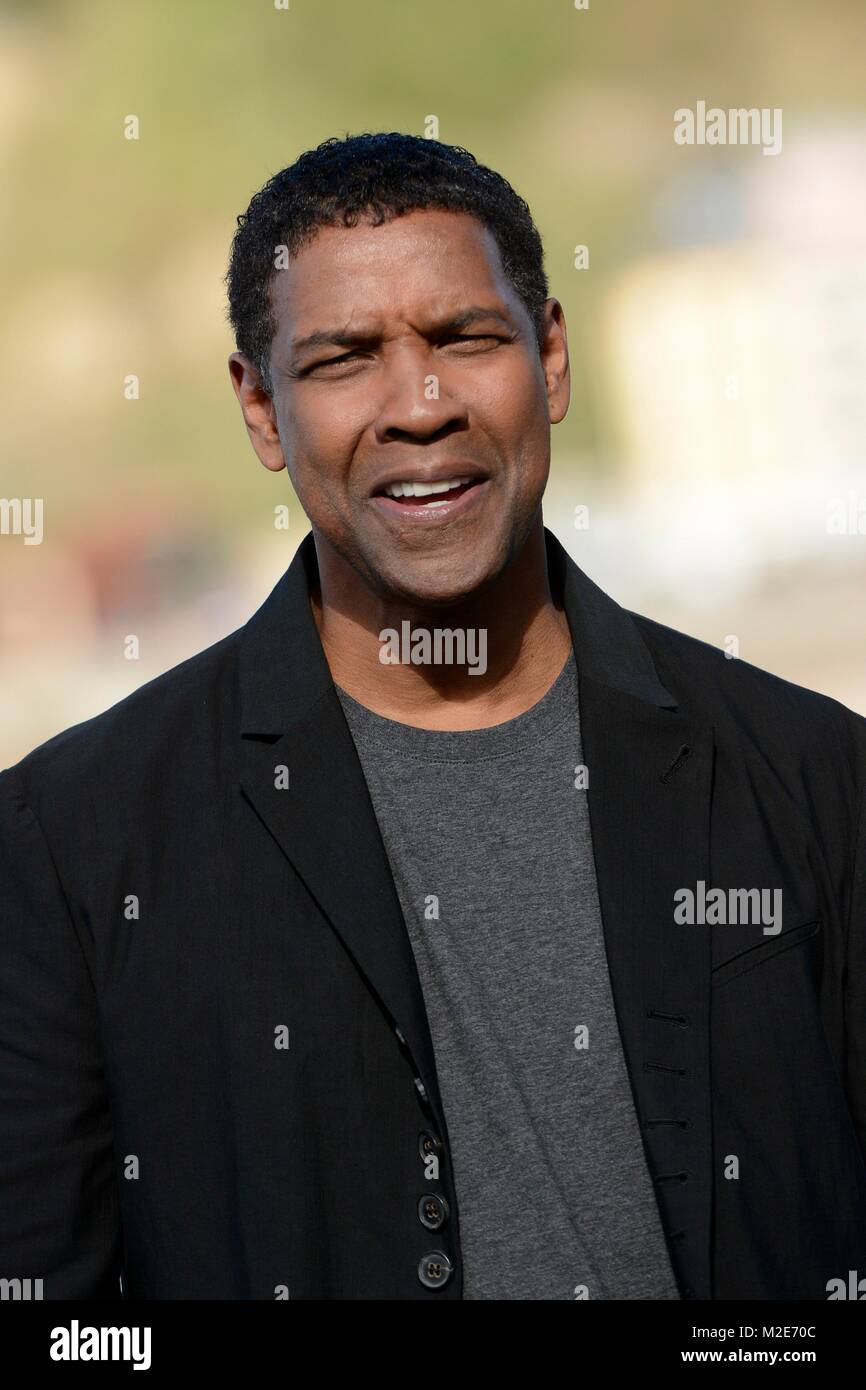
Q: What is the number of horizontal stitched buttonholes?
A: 5